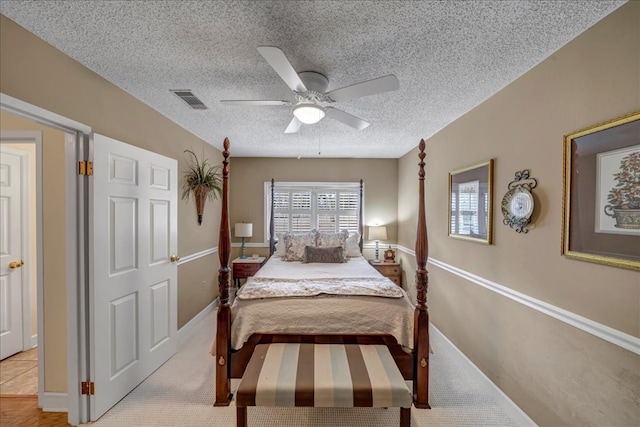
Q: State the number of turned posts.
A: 4